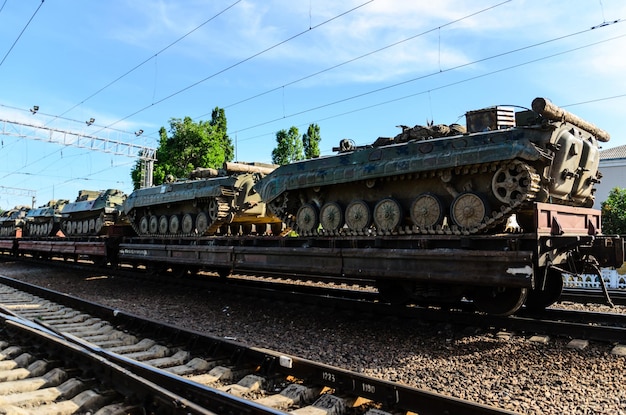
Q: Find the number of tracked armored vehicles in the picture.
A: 5